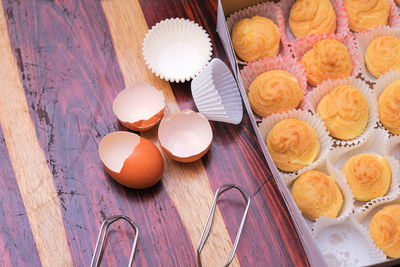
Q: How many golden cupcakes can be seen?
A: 12